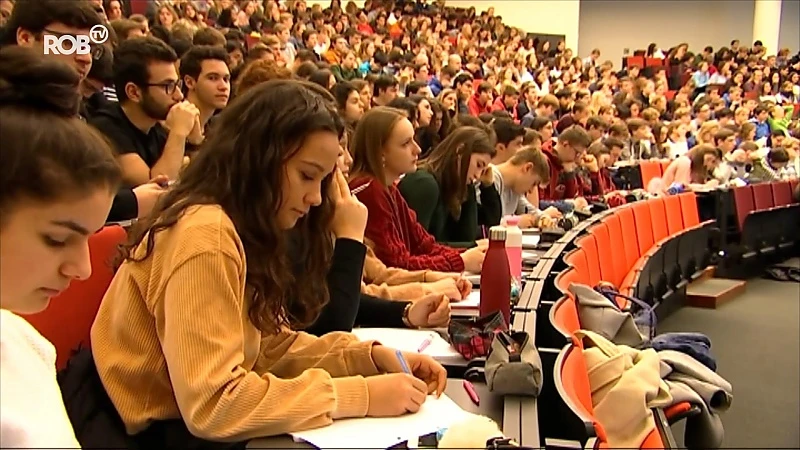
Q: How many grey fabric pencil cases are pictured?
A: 1